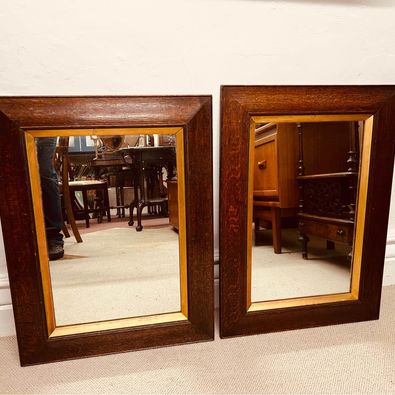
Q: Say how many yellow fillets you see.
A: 2